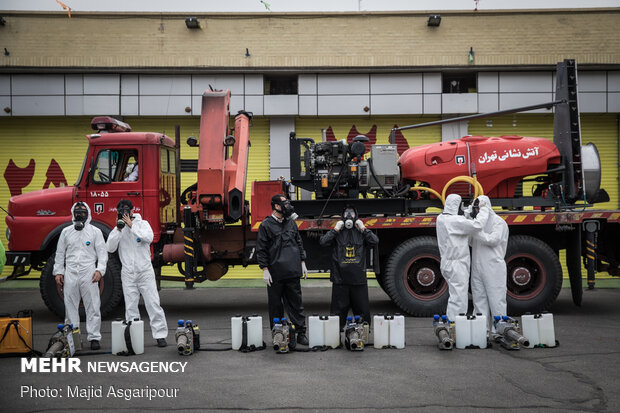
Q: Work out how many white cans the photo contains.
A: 6